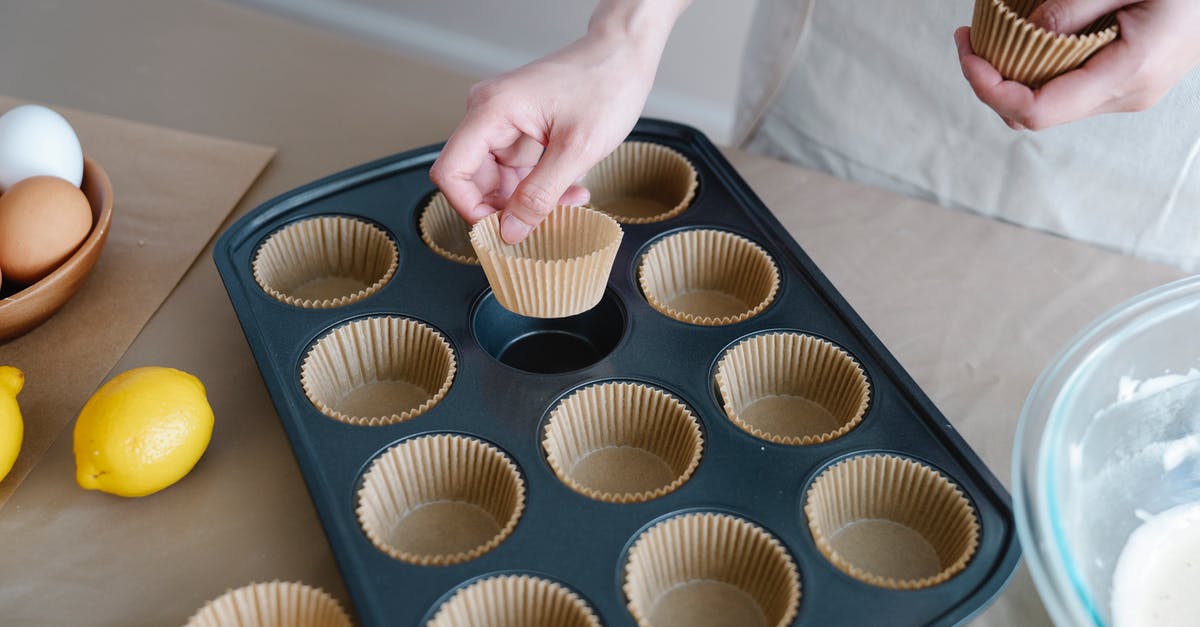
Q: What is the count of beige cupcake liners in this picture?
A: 14